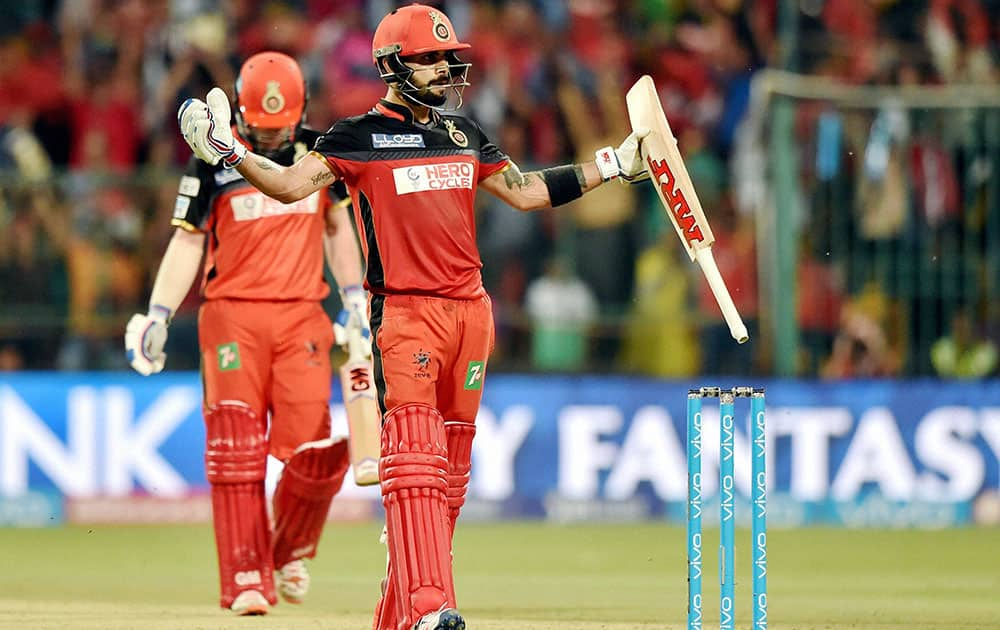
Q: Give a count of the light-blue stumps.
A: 3